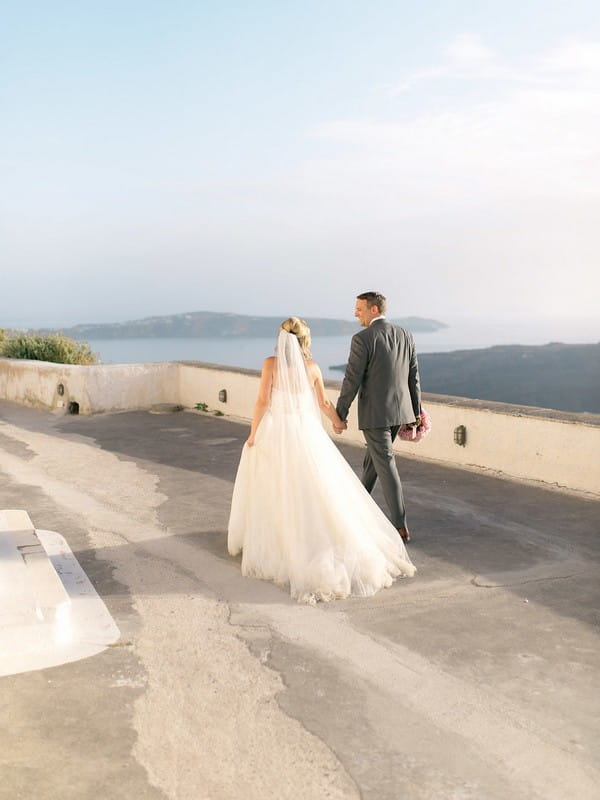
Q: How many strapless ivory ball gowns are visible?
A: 1